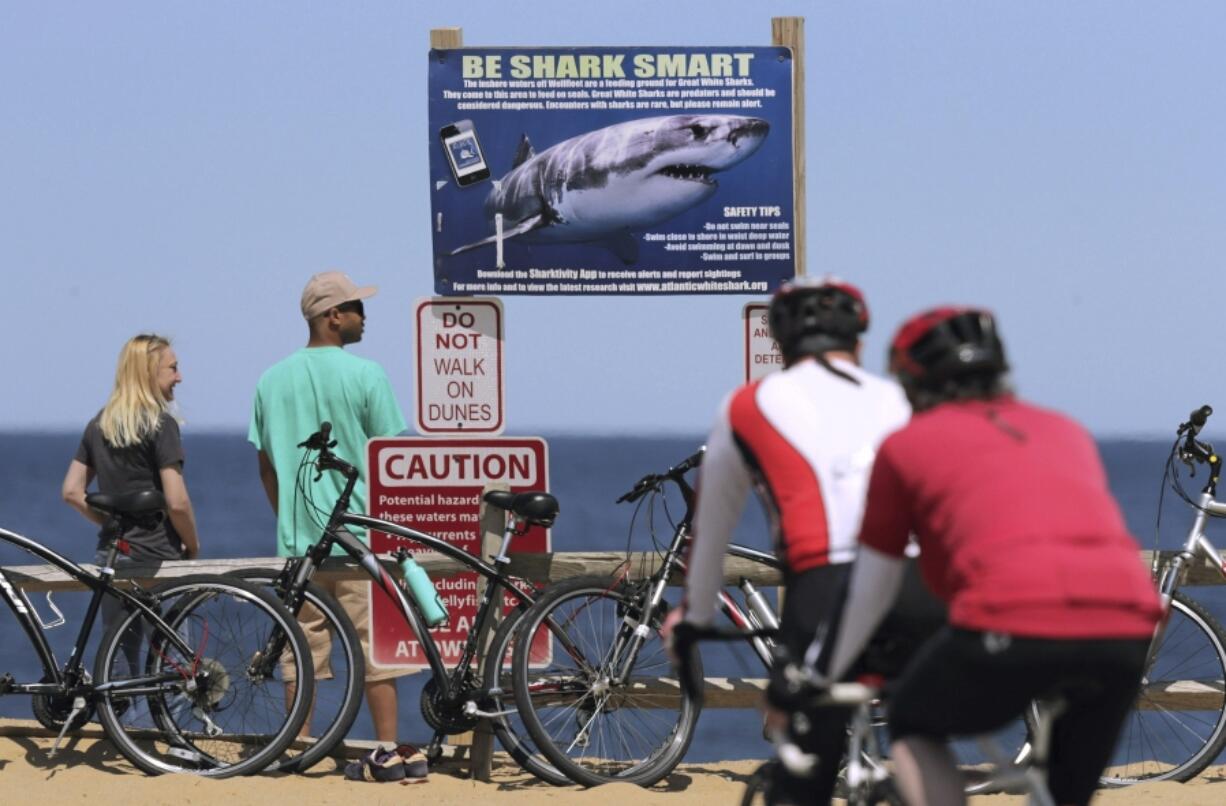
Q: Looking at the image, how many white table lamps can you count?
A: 0